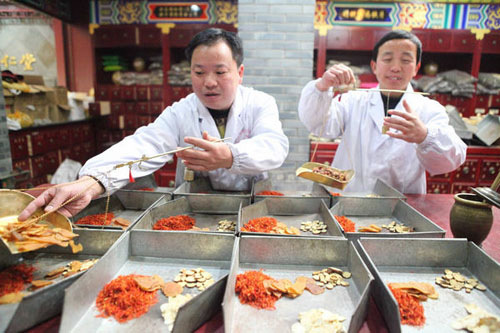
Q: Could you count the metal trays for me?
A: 12